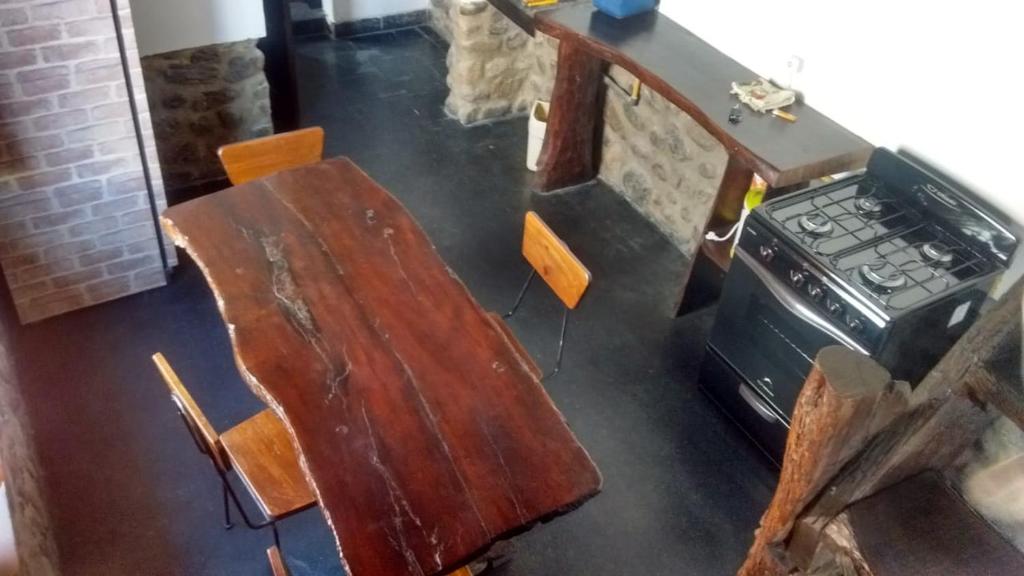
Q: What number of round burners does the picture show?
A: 4